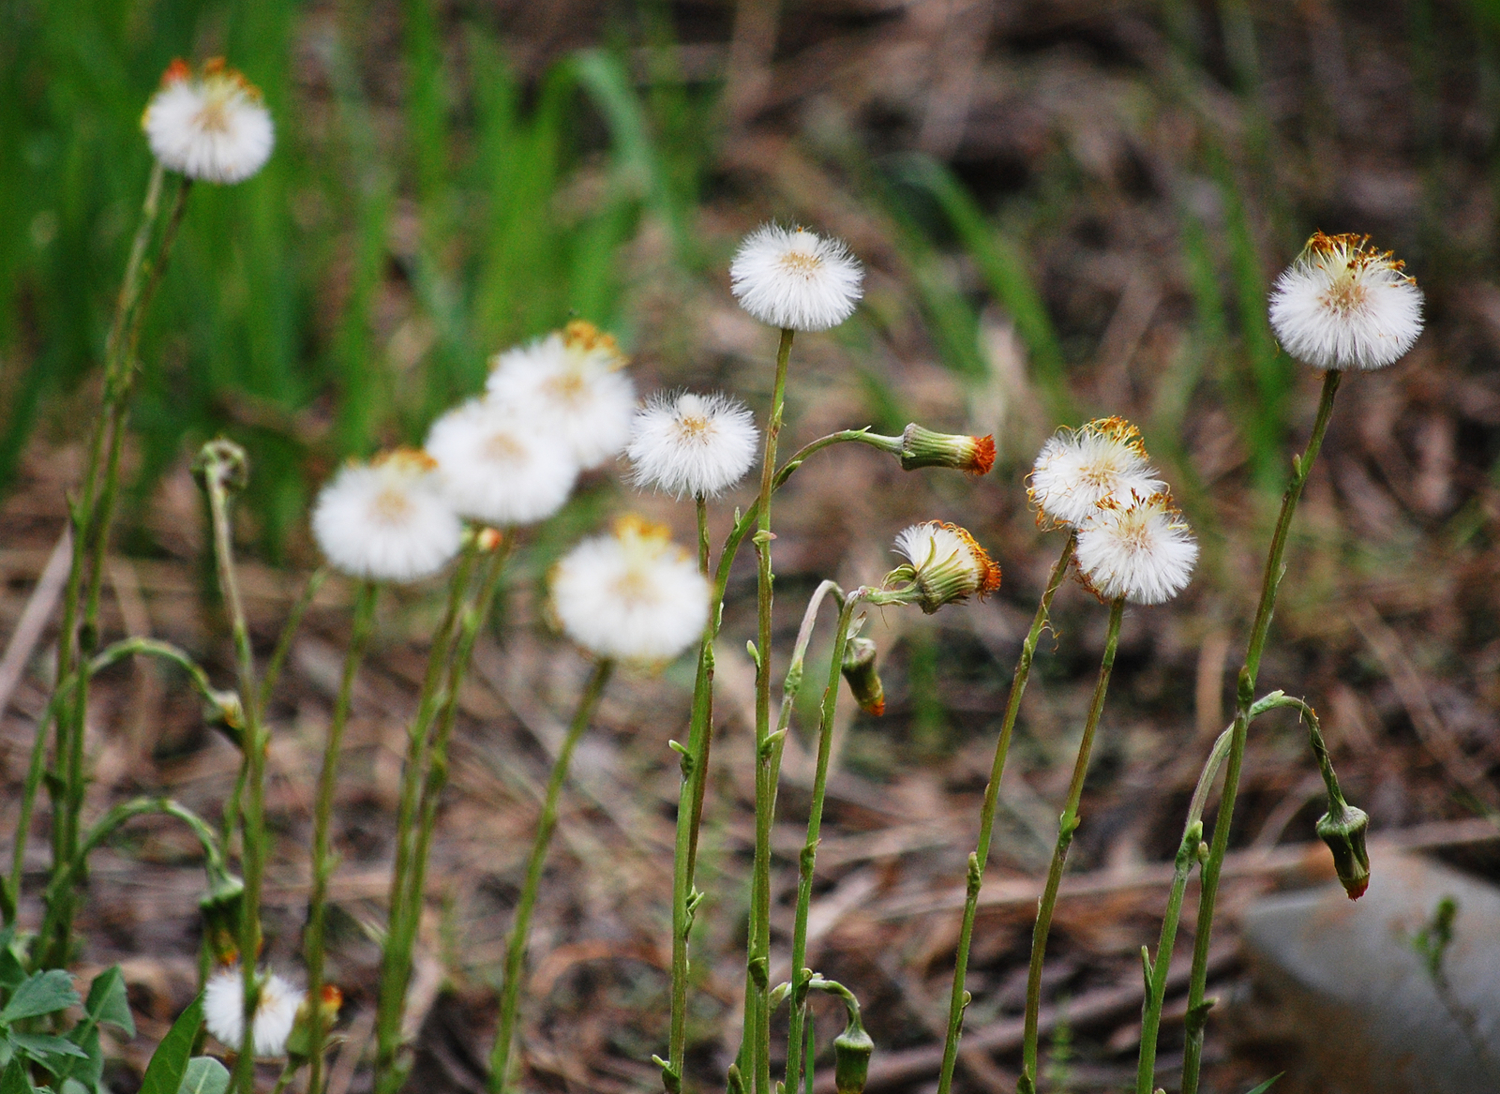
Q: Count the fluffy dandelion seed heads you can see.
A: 11